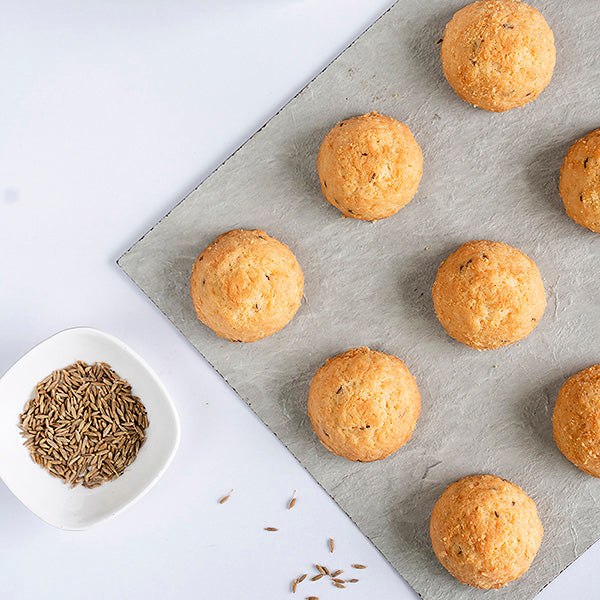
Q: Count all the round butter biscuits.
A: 8